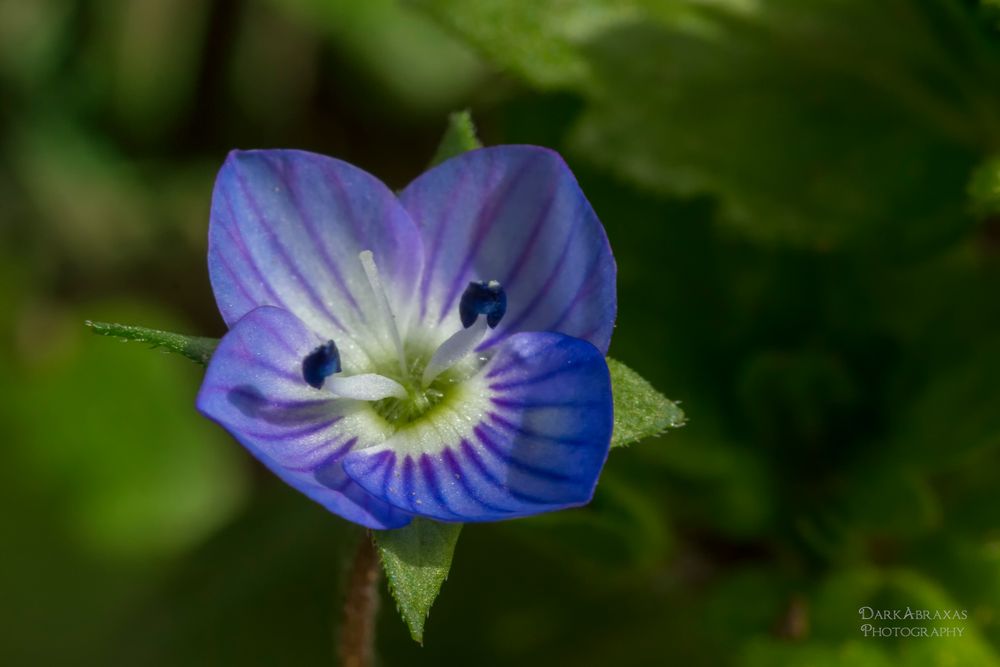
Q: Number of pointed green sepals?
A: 4